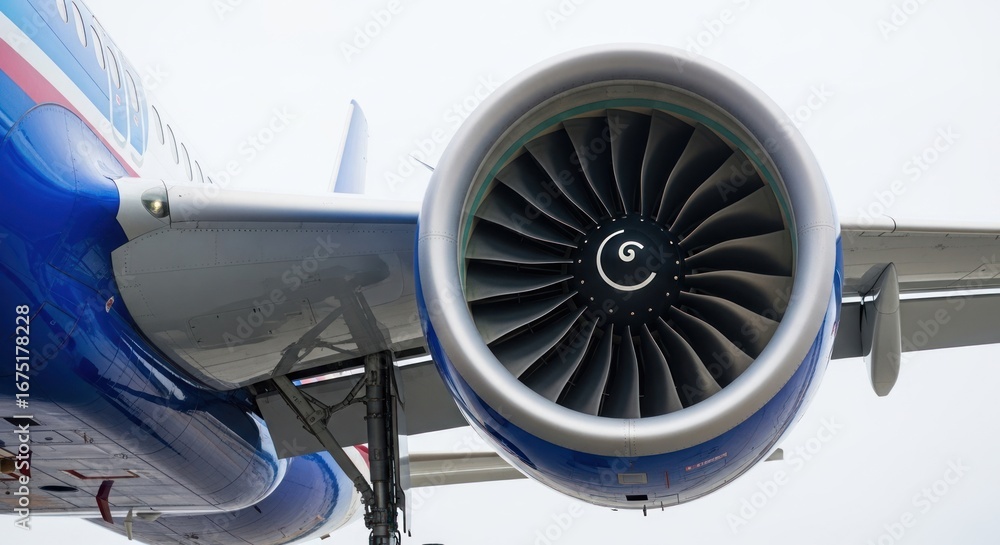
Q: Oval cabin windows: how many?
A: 10